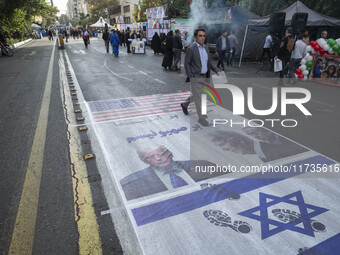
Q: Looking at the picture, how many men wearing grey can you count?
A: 1